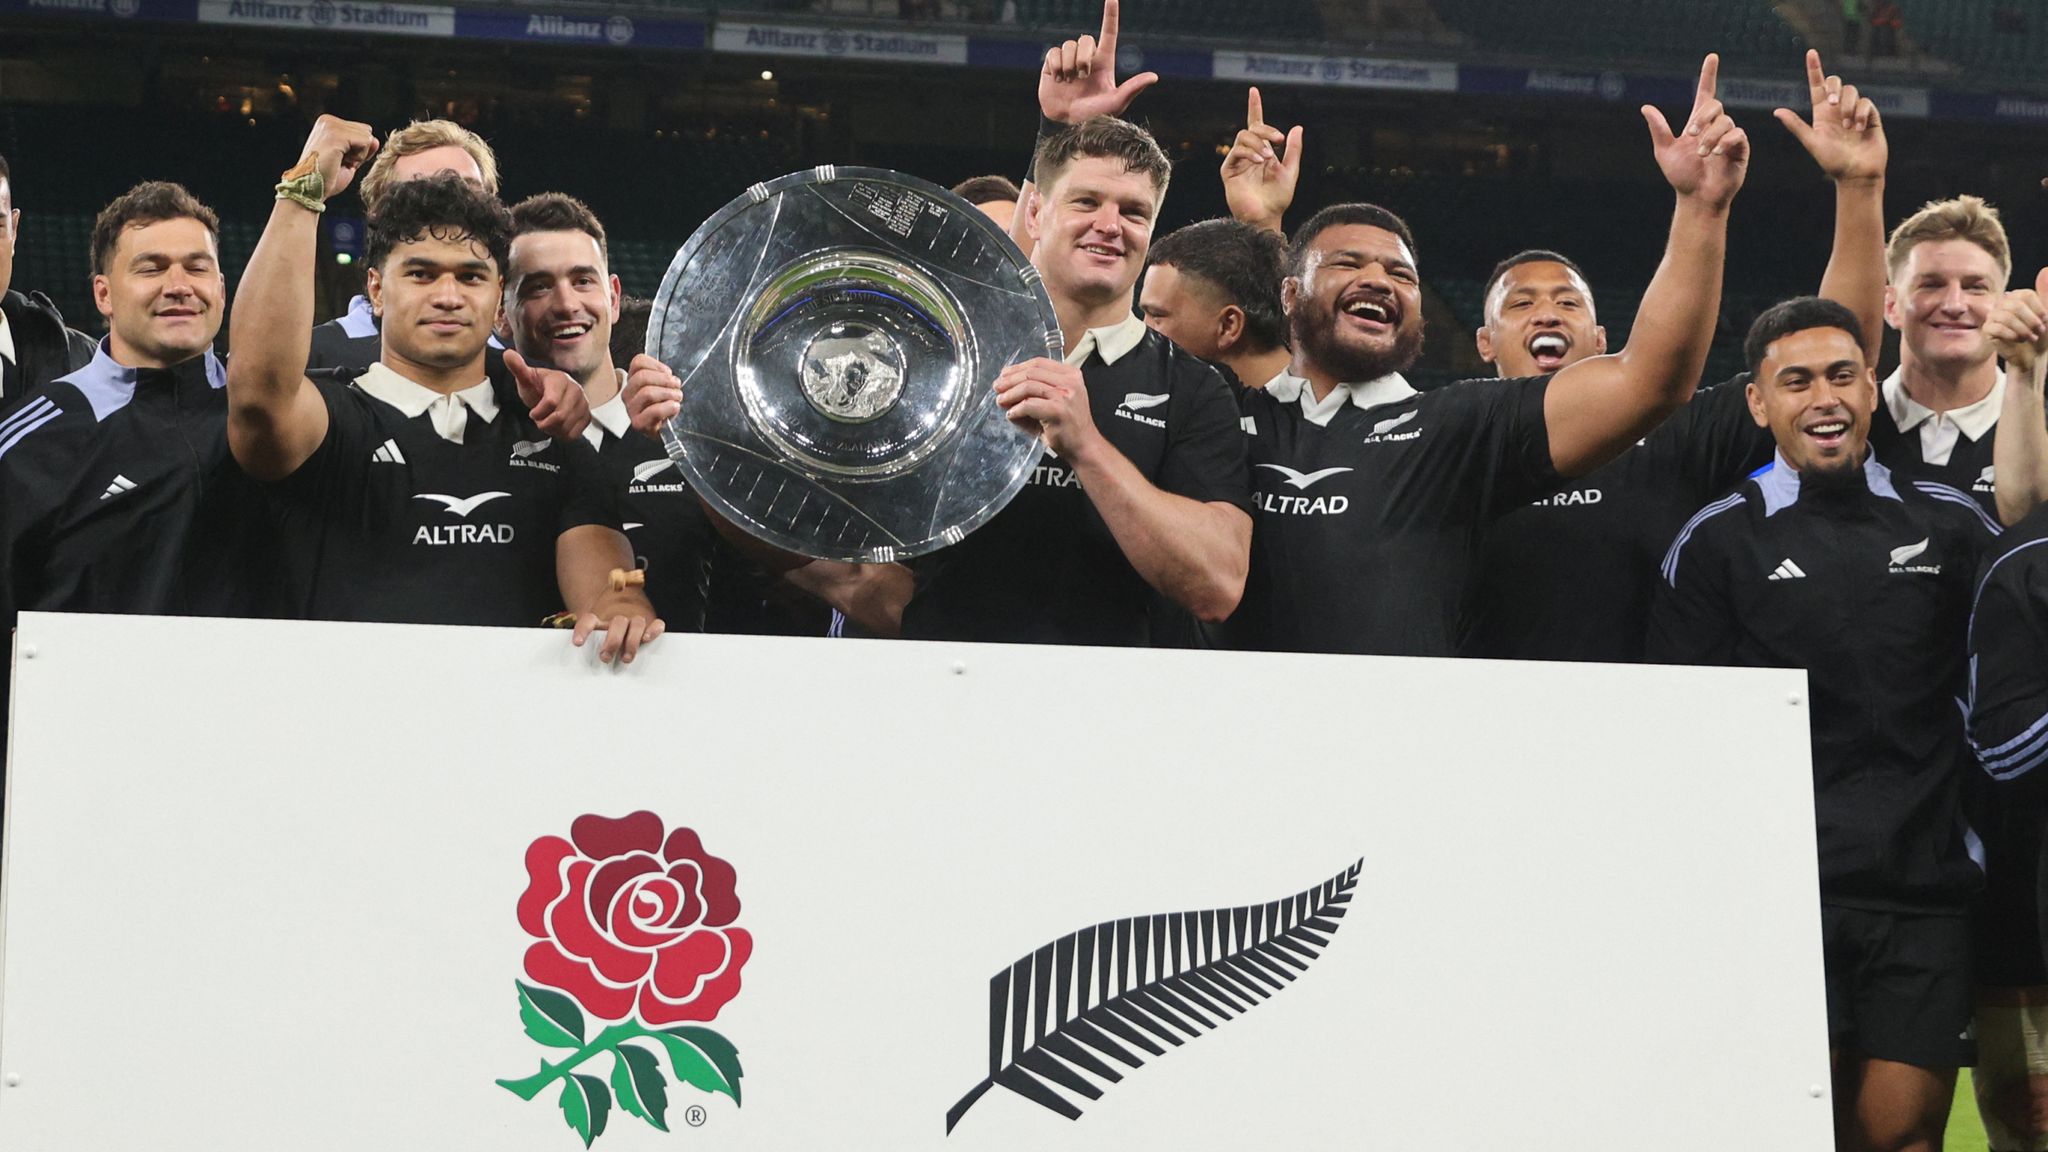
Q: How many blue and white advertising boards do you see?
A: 9